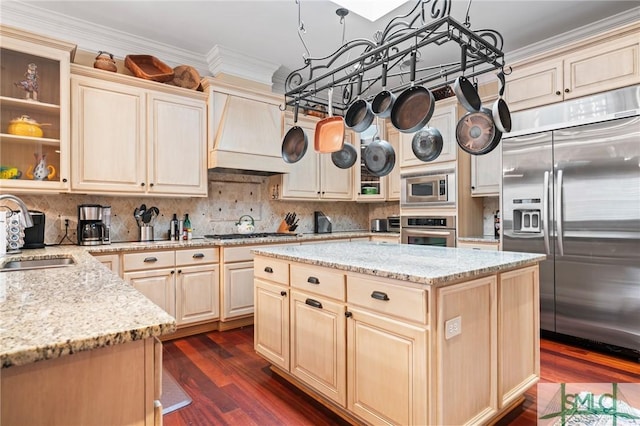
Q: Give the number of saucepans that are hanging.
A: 11